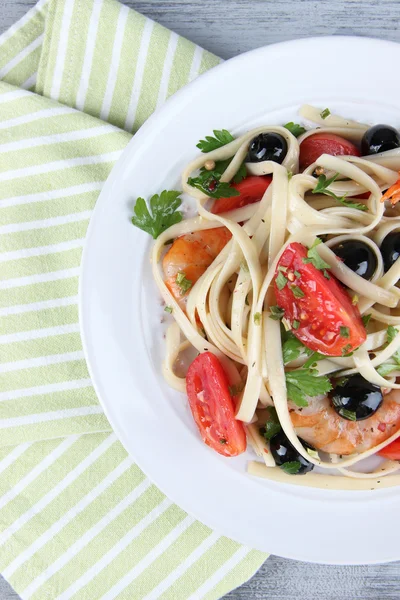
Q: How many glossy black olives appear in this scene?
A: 6